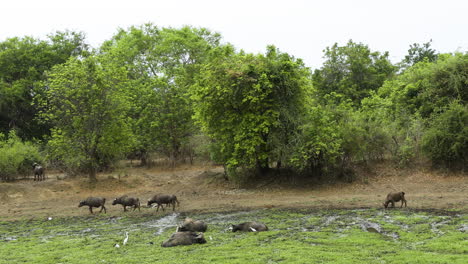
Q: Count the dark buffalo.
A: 8